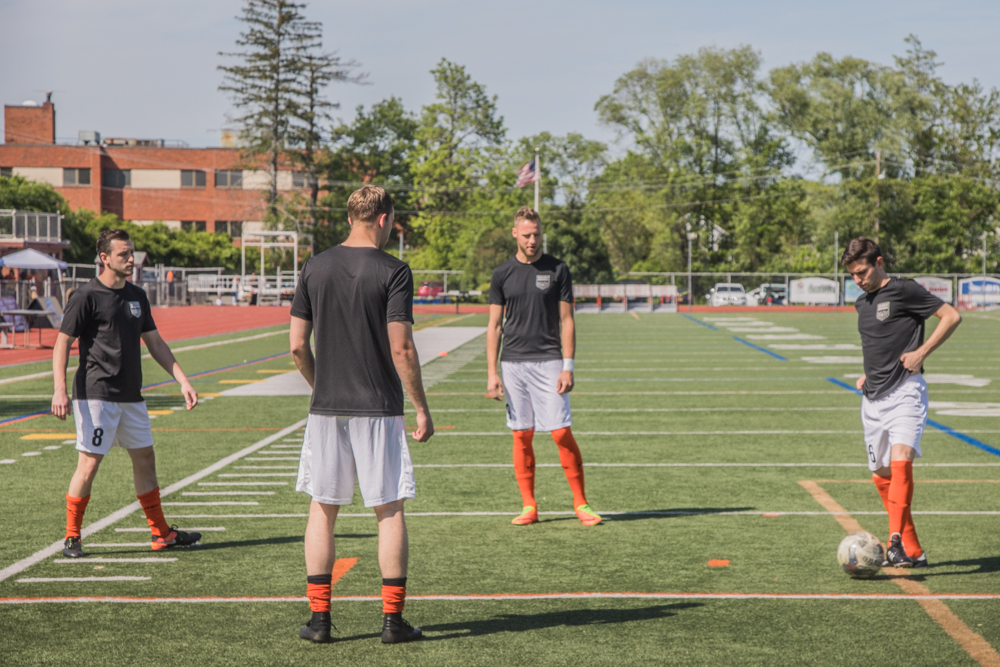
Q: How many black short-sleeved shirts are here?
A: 4